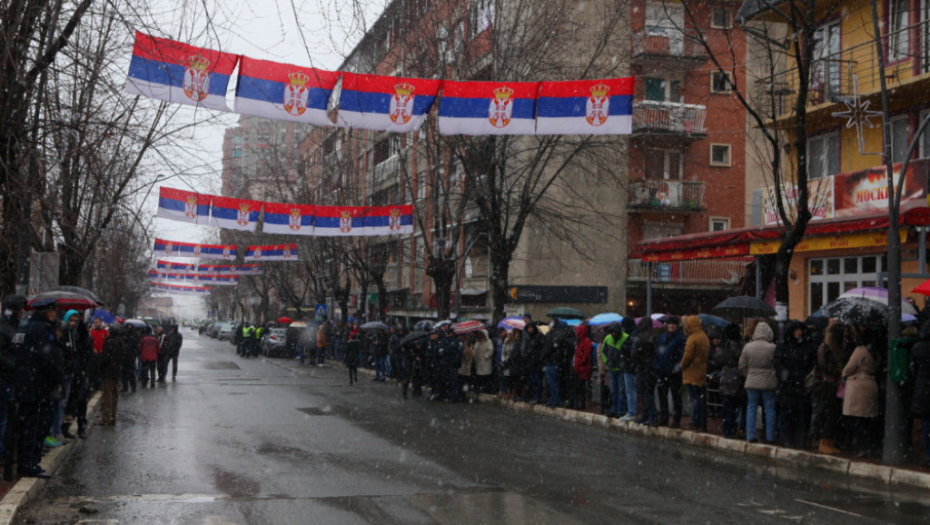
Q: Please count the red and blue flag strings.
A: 6